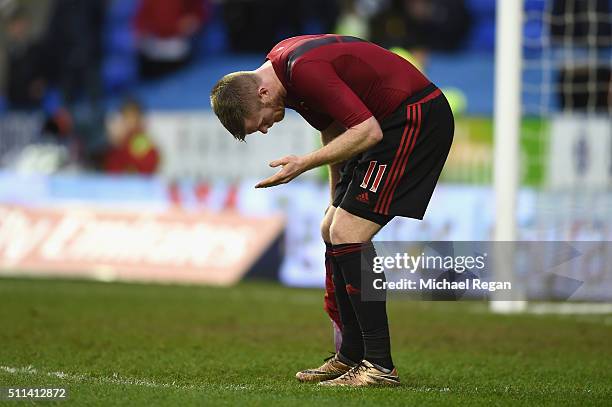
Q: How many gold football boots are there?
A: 2